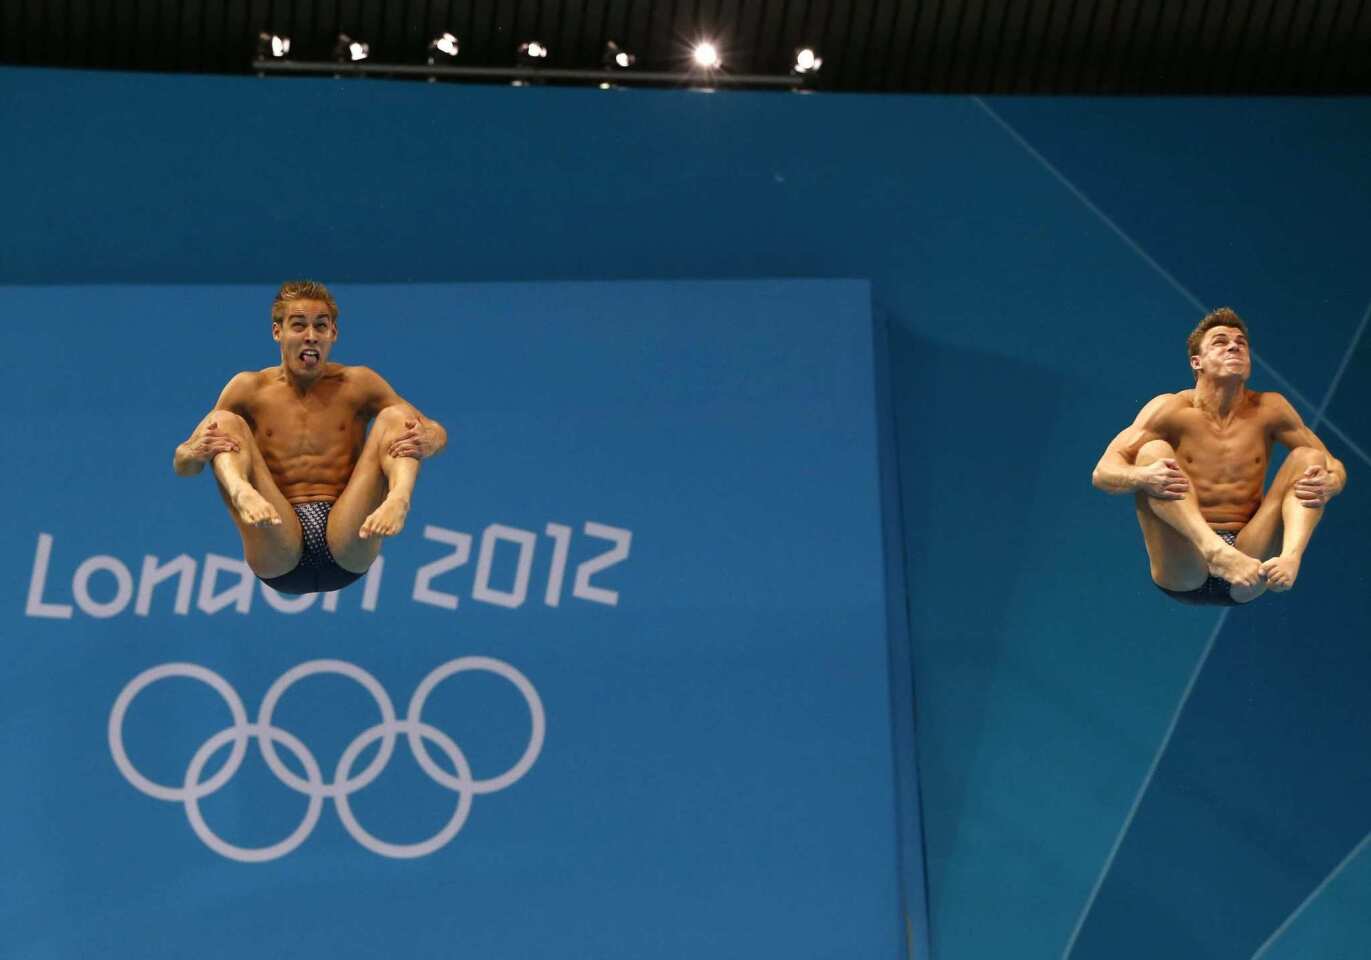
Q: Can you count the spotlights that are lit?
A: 7